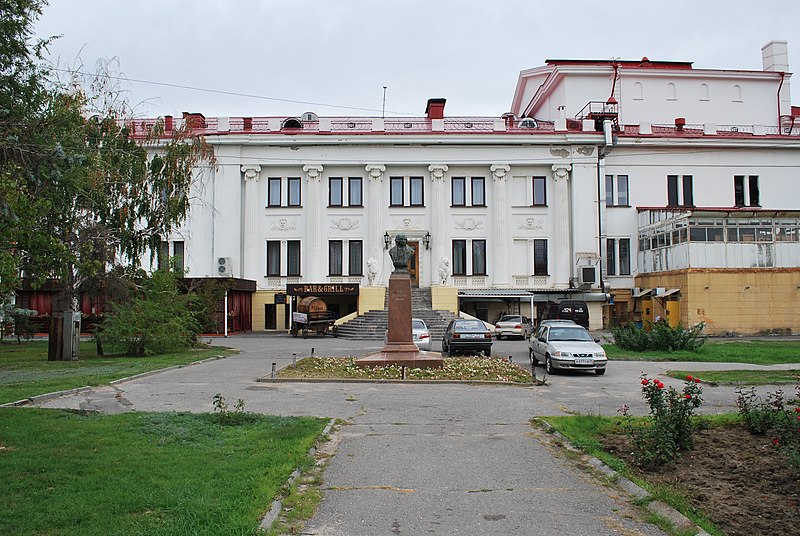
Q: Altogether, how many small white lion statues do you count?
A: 2